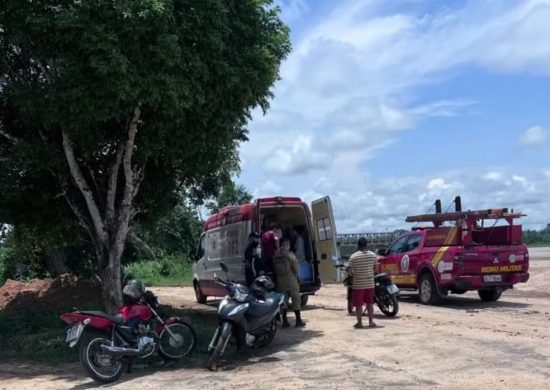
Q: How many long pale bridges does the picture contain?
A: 1